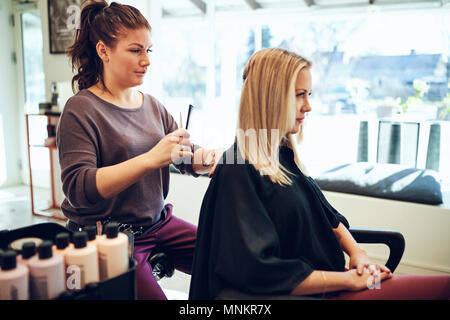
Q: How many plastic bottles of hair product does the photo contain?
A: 7